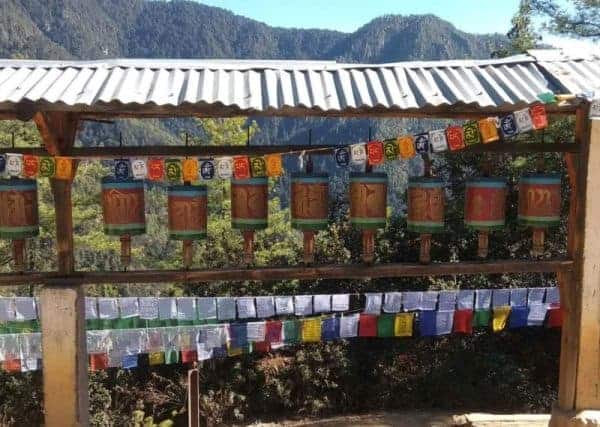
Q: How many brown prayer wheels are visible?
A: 9